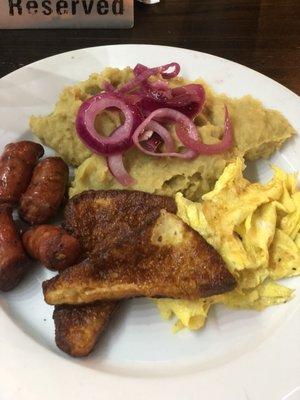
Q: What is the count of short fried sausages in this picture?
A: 4